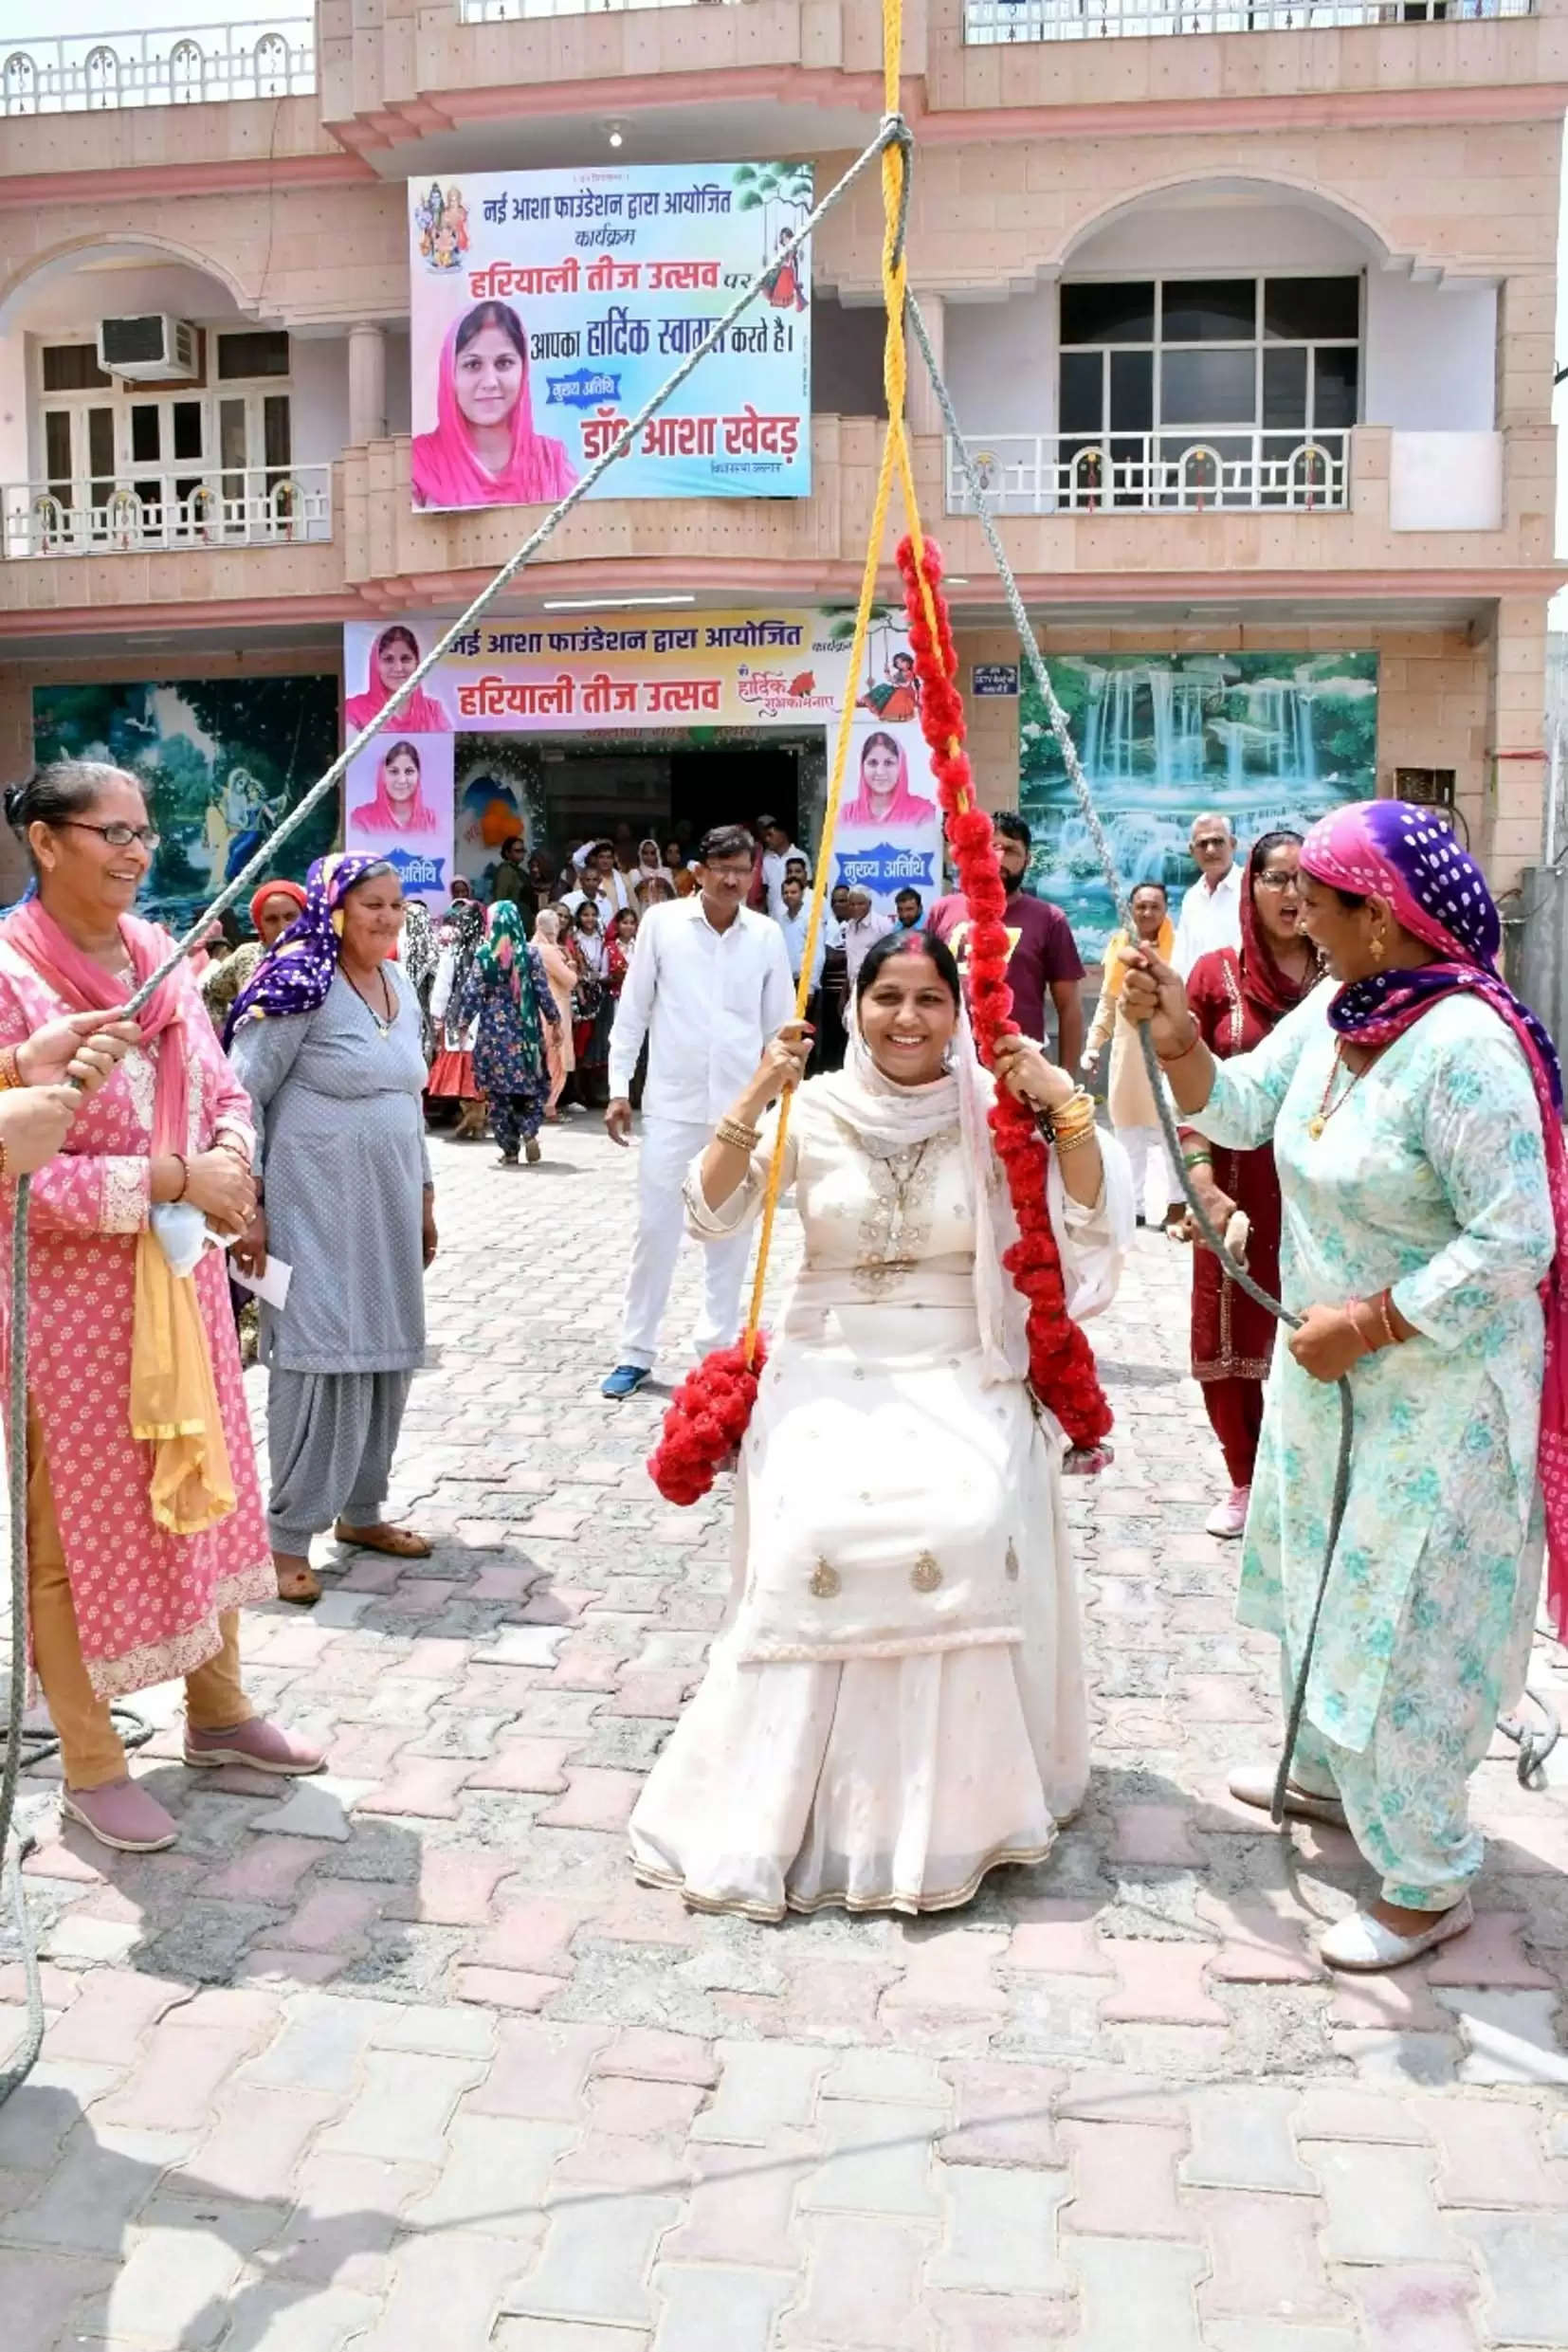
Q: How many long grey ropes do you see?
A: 2